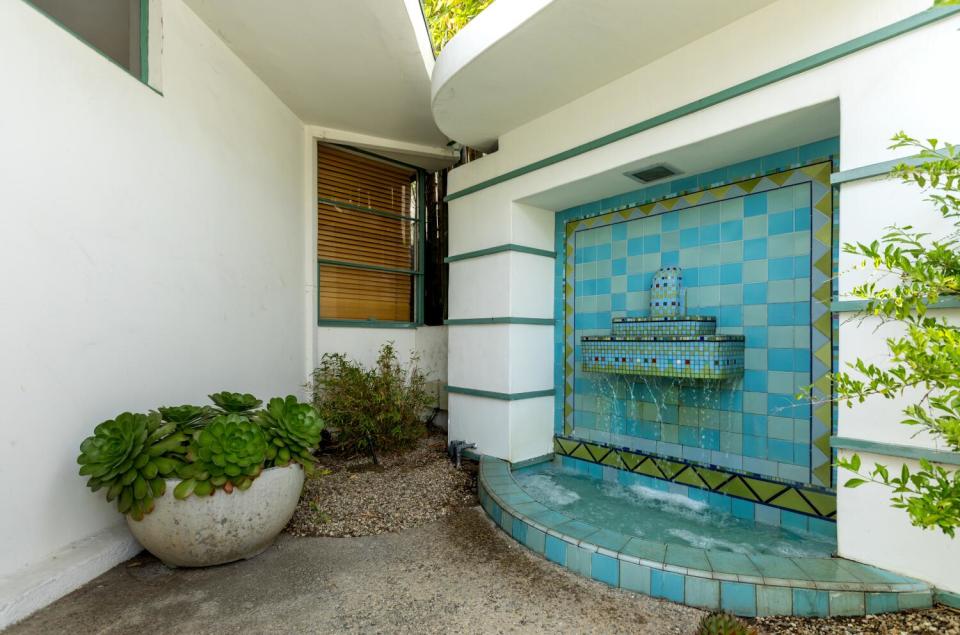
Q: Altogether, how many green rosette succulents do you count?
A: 5